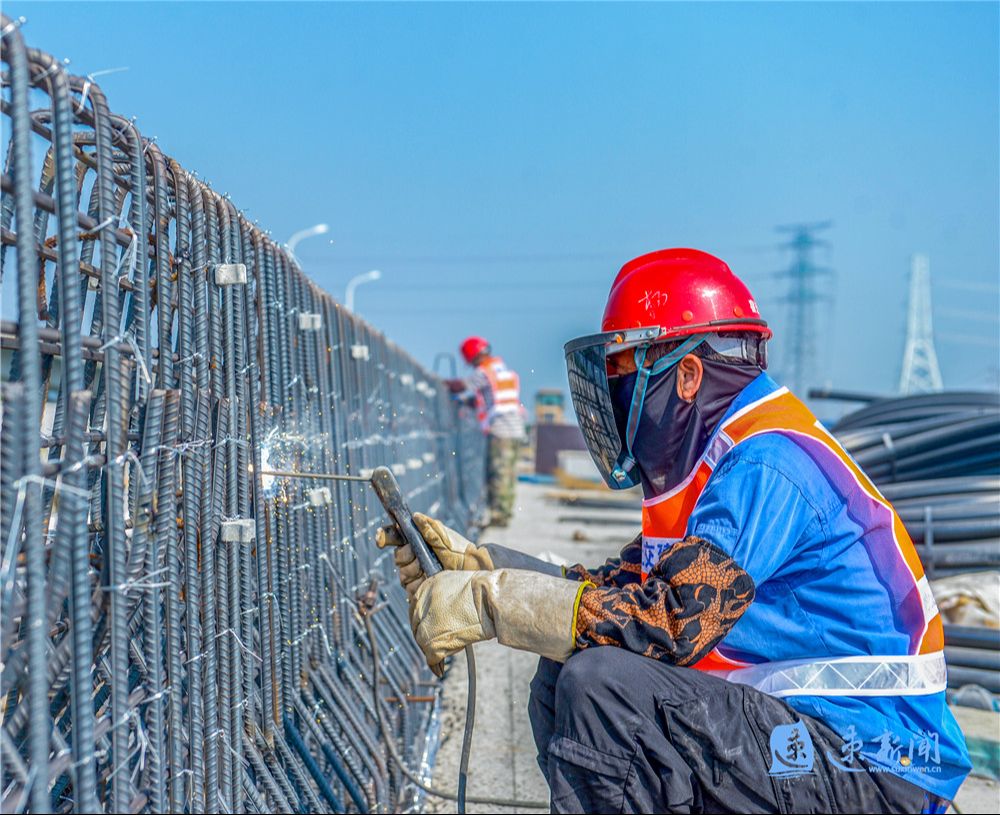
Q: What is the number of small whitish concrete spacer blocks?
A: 12